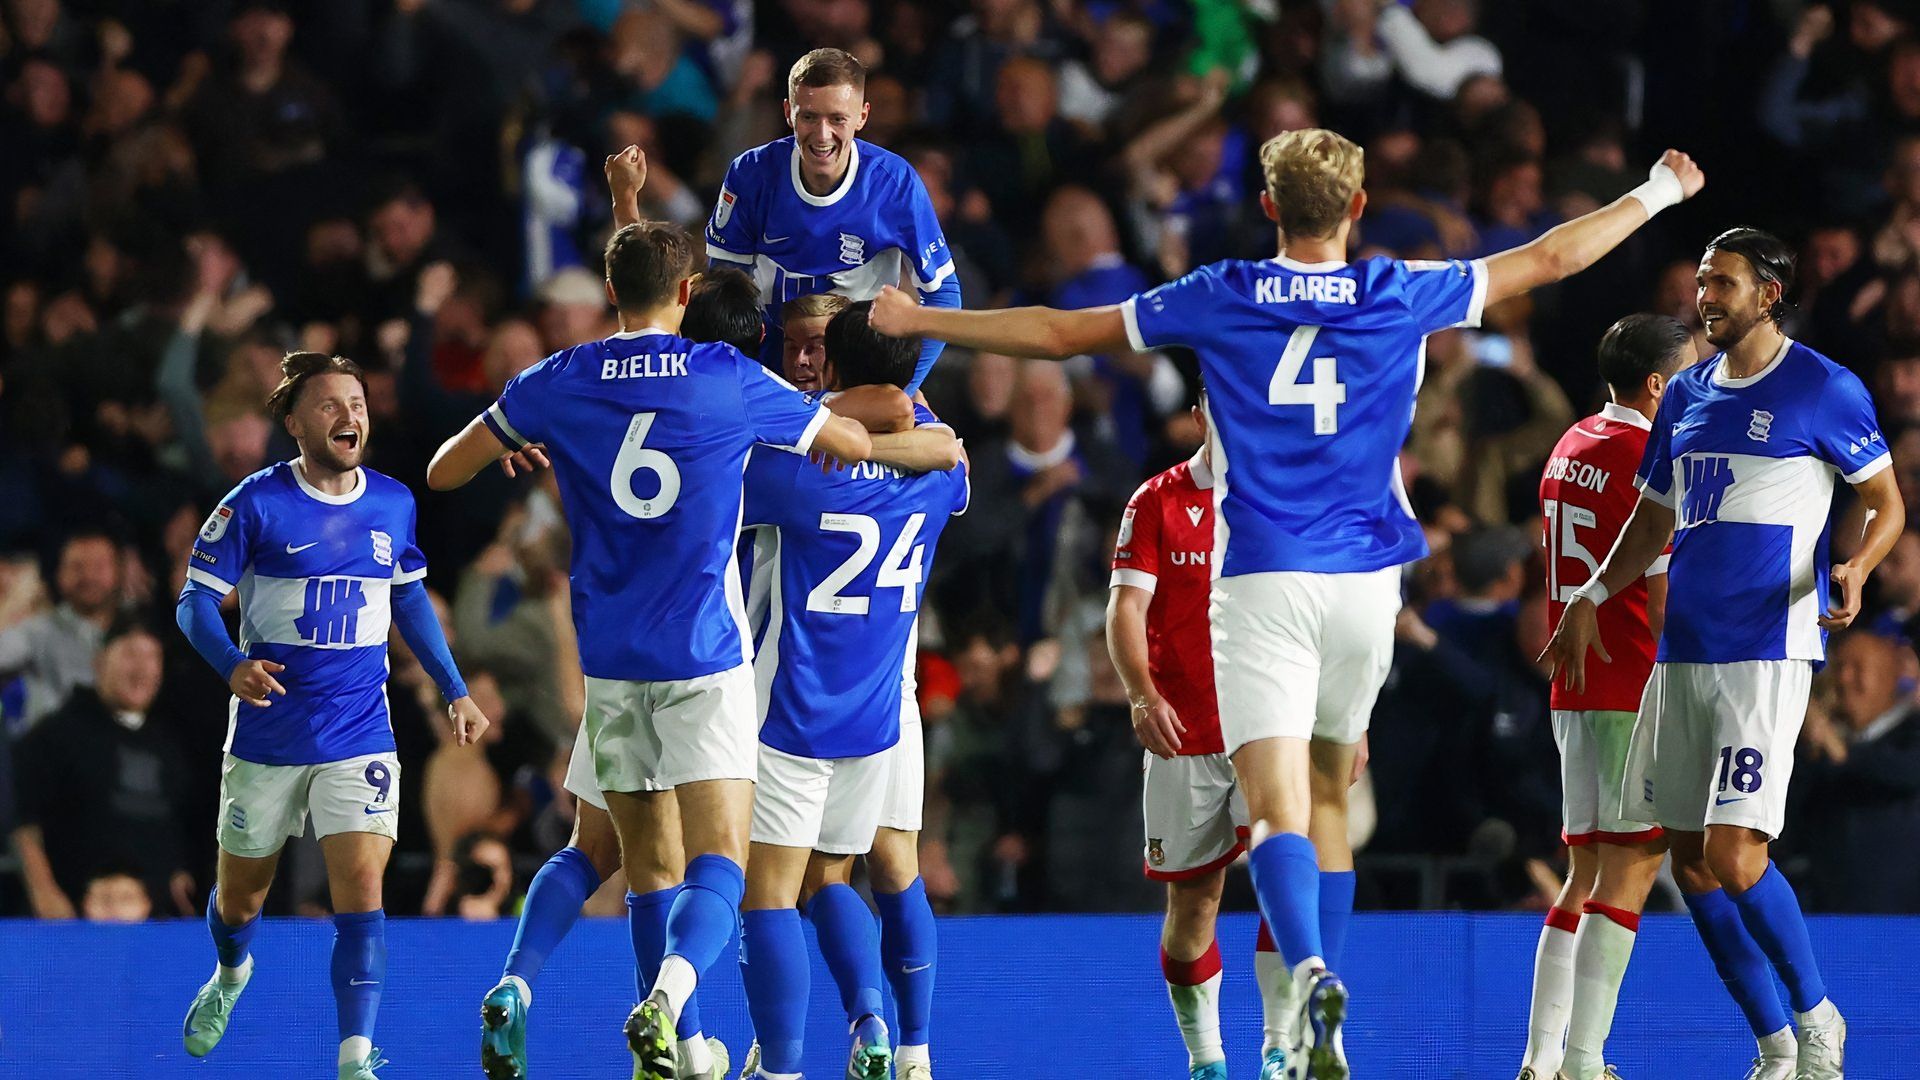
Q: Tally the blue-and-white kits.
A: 8